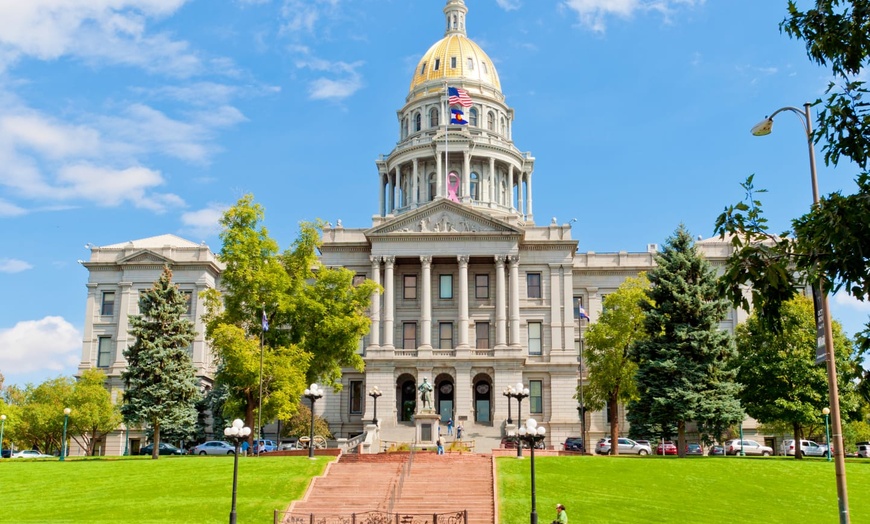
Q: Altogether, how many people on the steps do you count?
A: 3